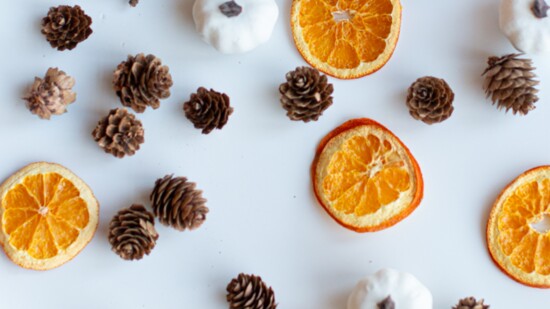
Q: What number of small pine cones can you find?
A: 12